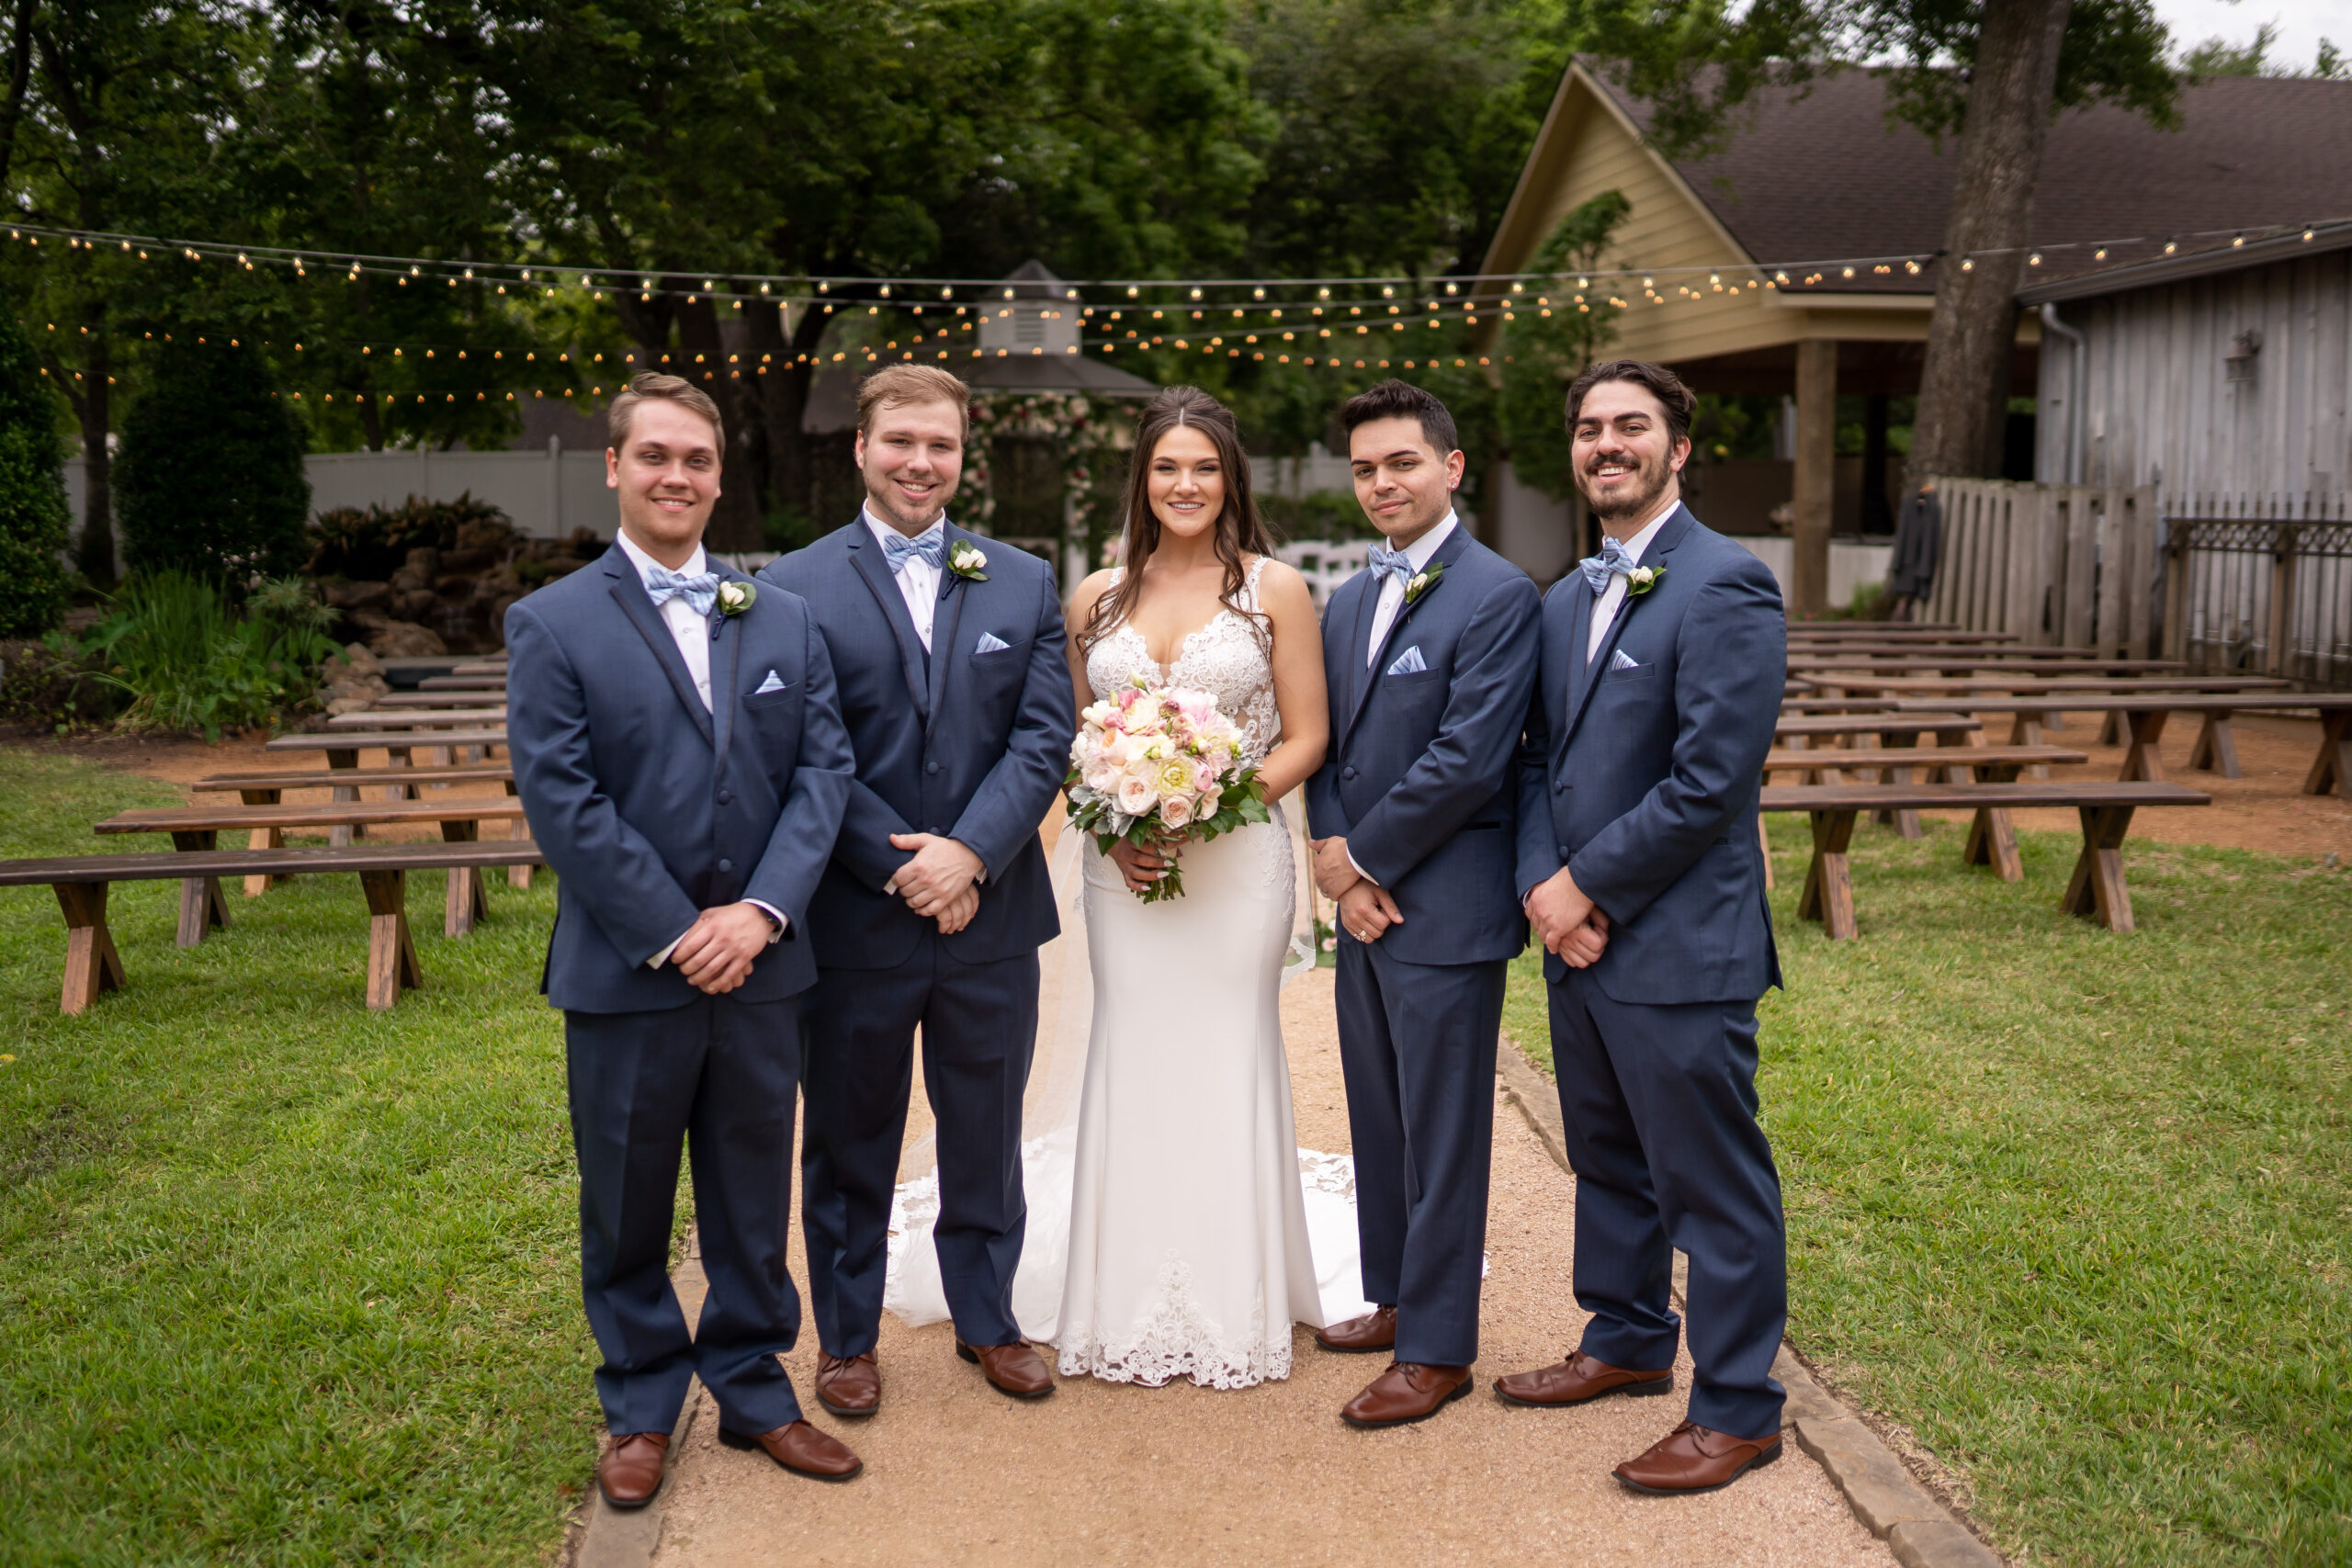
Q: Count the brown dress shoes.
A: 8